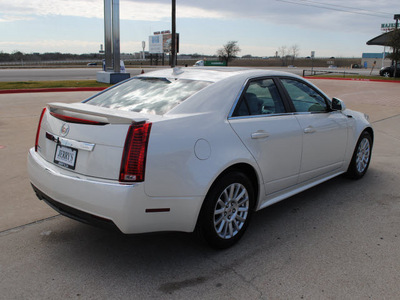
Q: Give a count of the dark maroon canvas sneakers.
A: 0